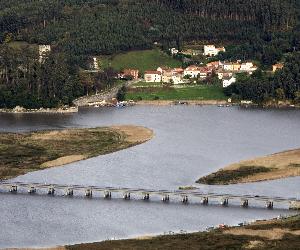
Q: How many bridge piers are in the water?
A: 14